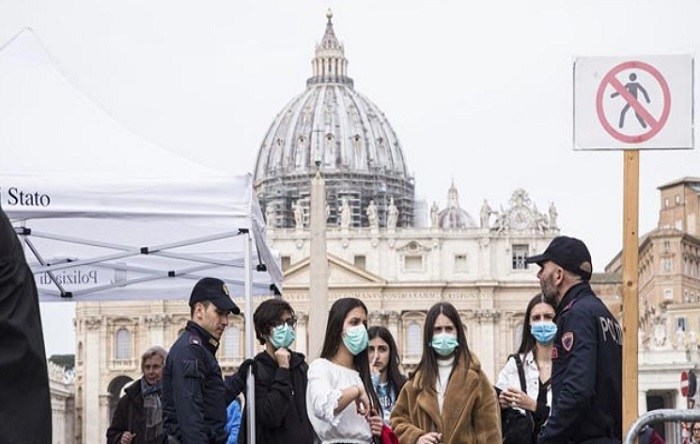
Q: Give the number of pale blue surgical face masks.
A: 4